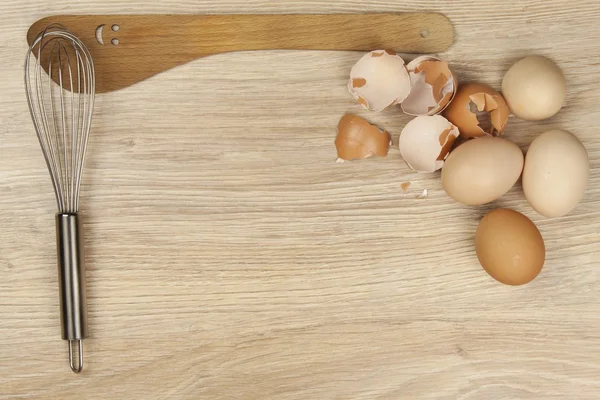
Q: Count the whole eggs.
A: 4